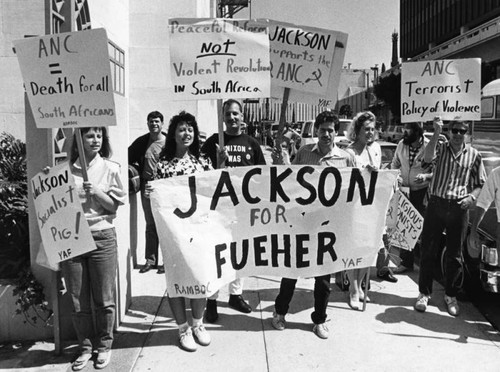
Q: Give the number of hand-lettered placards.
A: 6